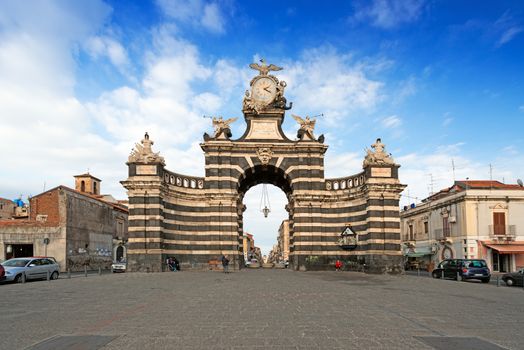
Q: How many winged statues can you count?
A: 3